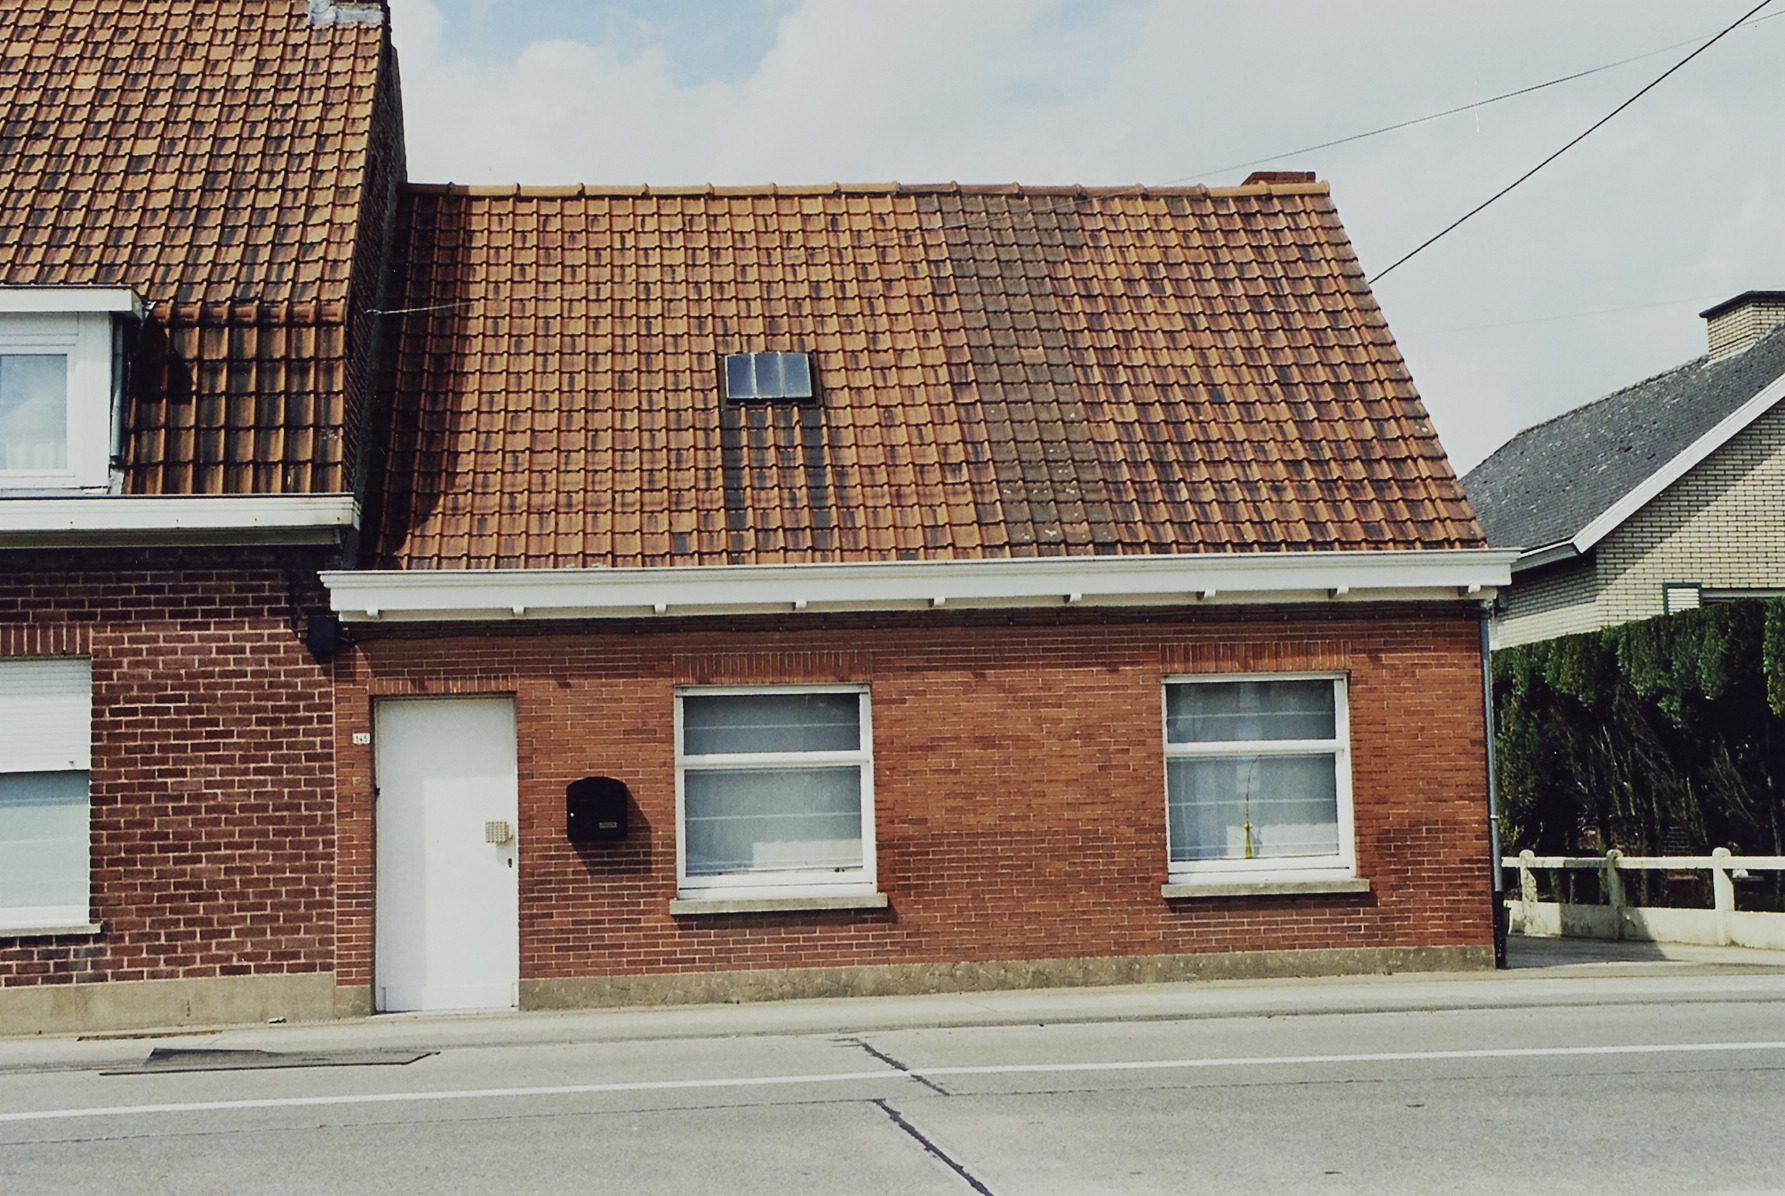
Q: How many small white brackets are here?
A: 9